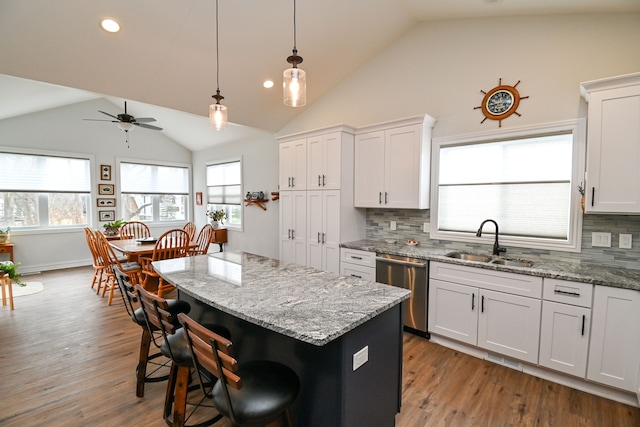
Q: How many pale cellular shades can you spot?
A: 4